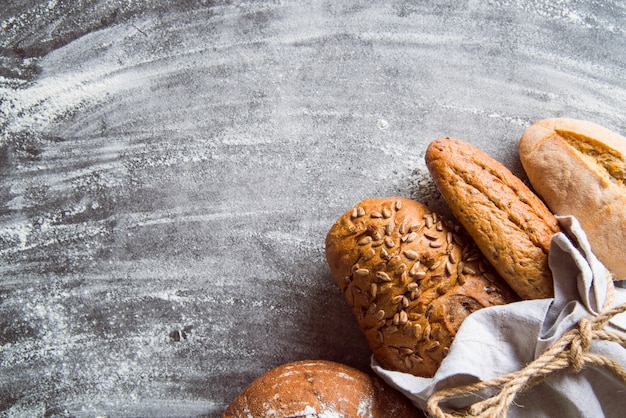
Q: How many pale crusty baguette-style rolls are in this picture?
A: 1